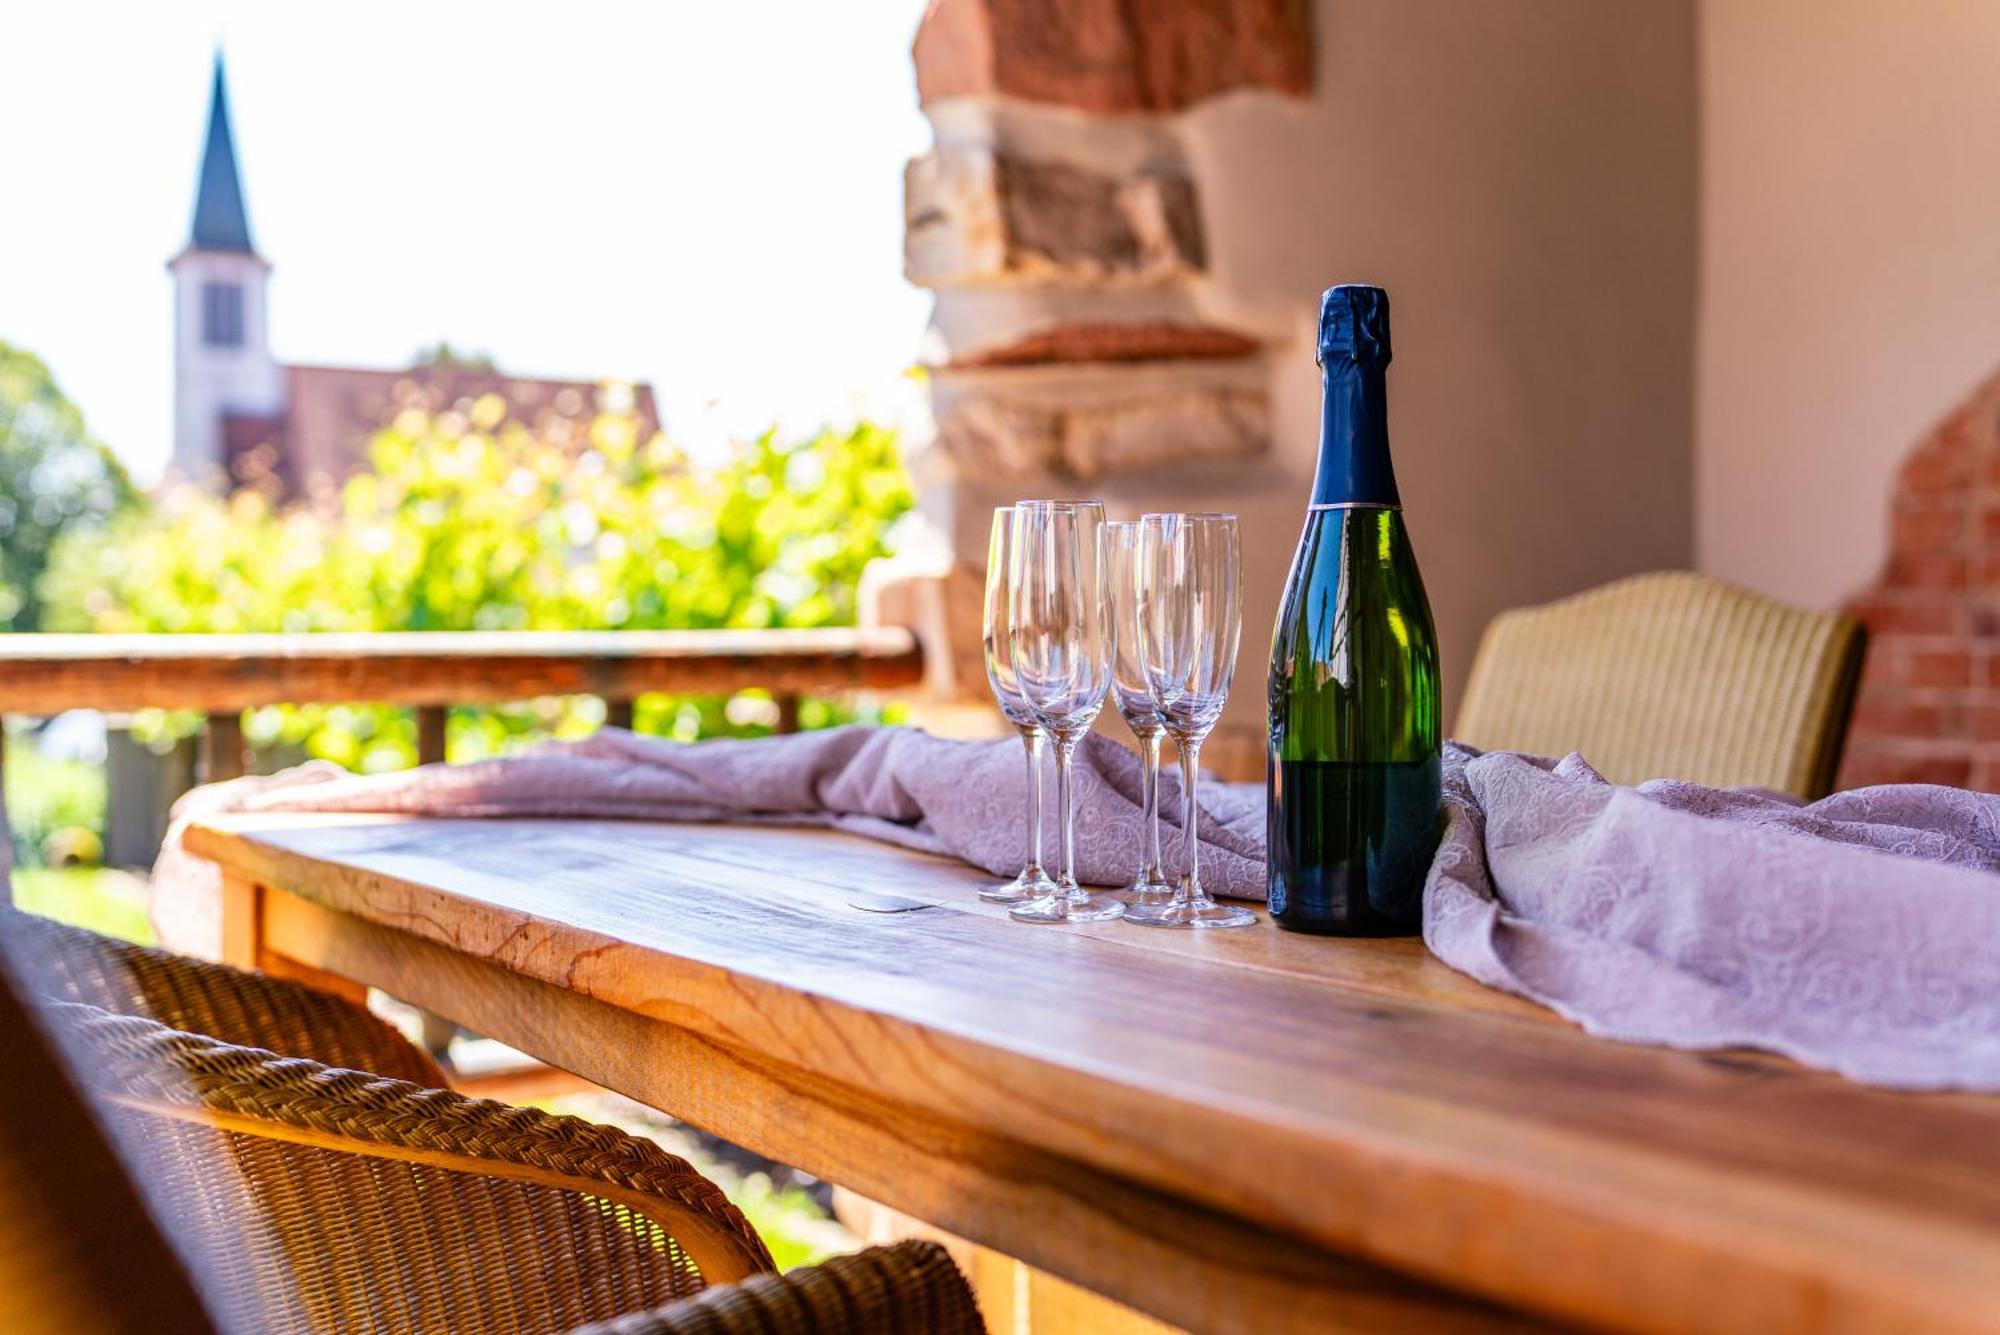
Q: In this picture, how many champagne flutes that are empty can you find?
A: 4